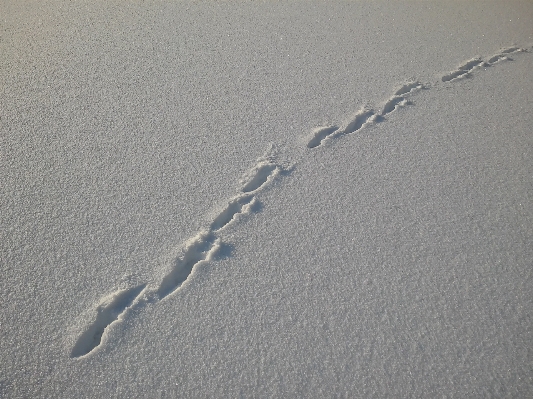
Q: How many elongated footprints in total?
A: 12